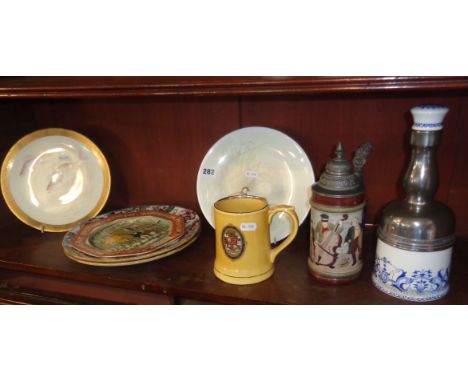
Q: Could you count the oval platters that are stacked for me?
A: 3